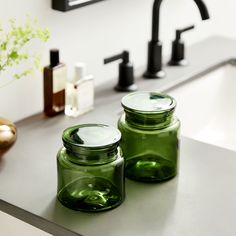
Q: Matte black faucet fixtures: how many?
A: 3